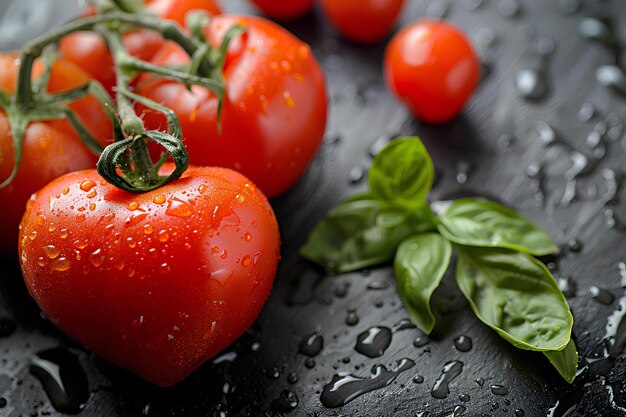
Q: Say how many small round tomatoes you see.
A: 3